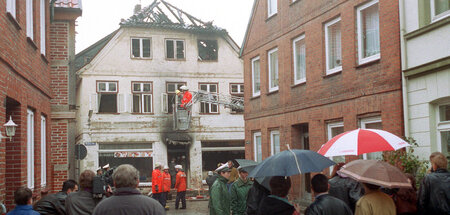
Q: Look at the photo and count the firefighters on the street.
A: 3